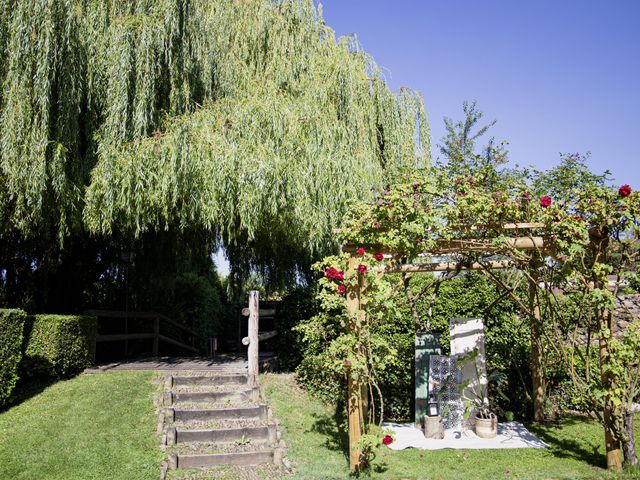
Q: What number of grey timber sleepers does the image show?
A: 5